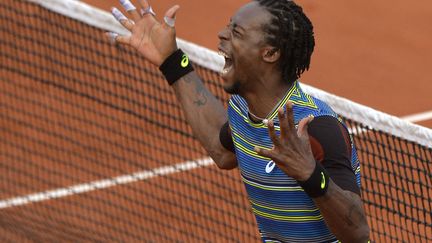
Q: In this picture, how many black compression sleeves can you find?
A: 2